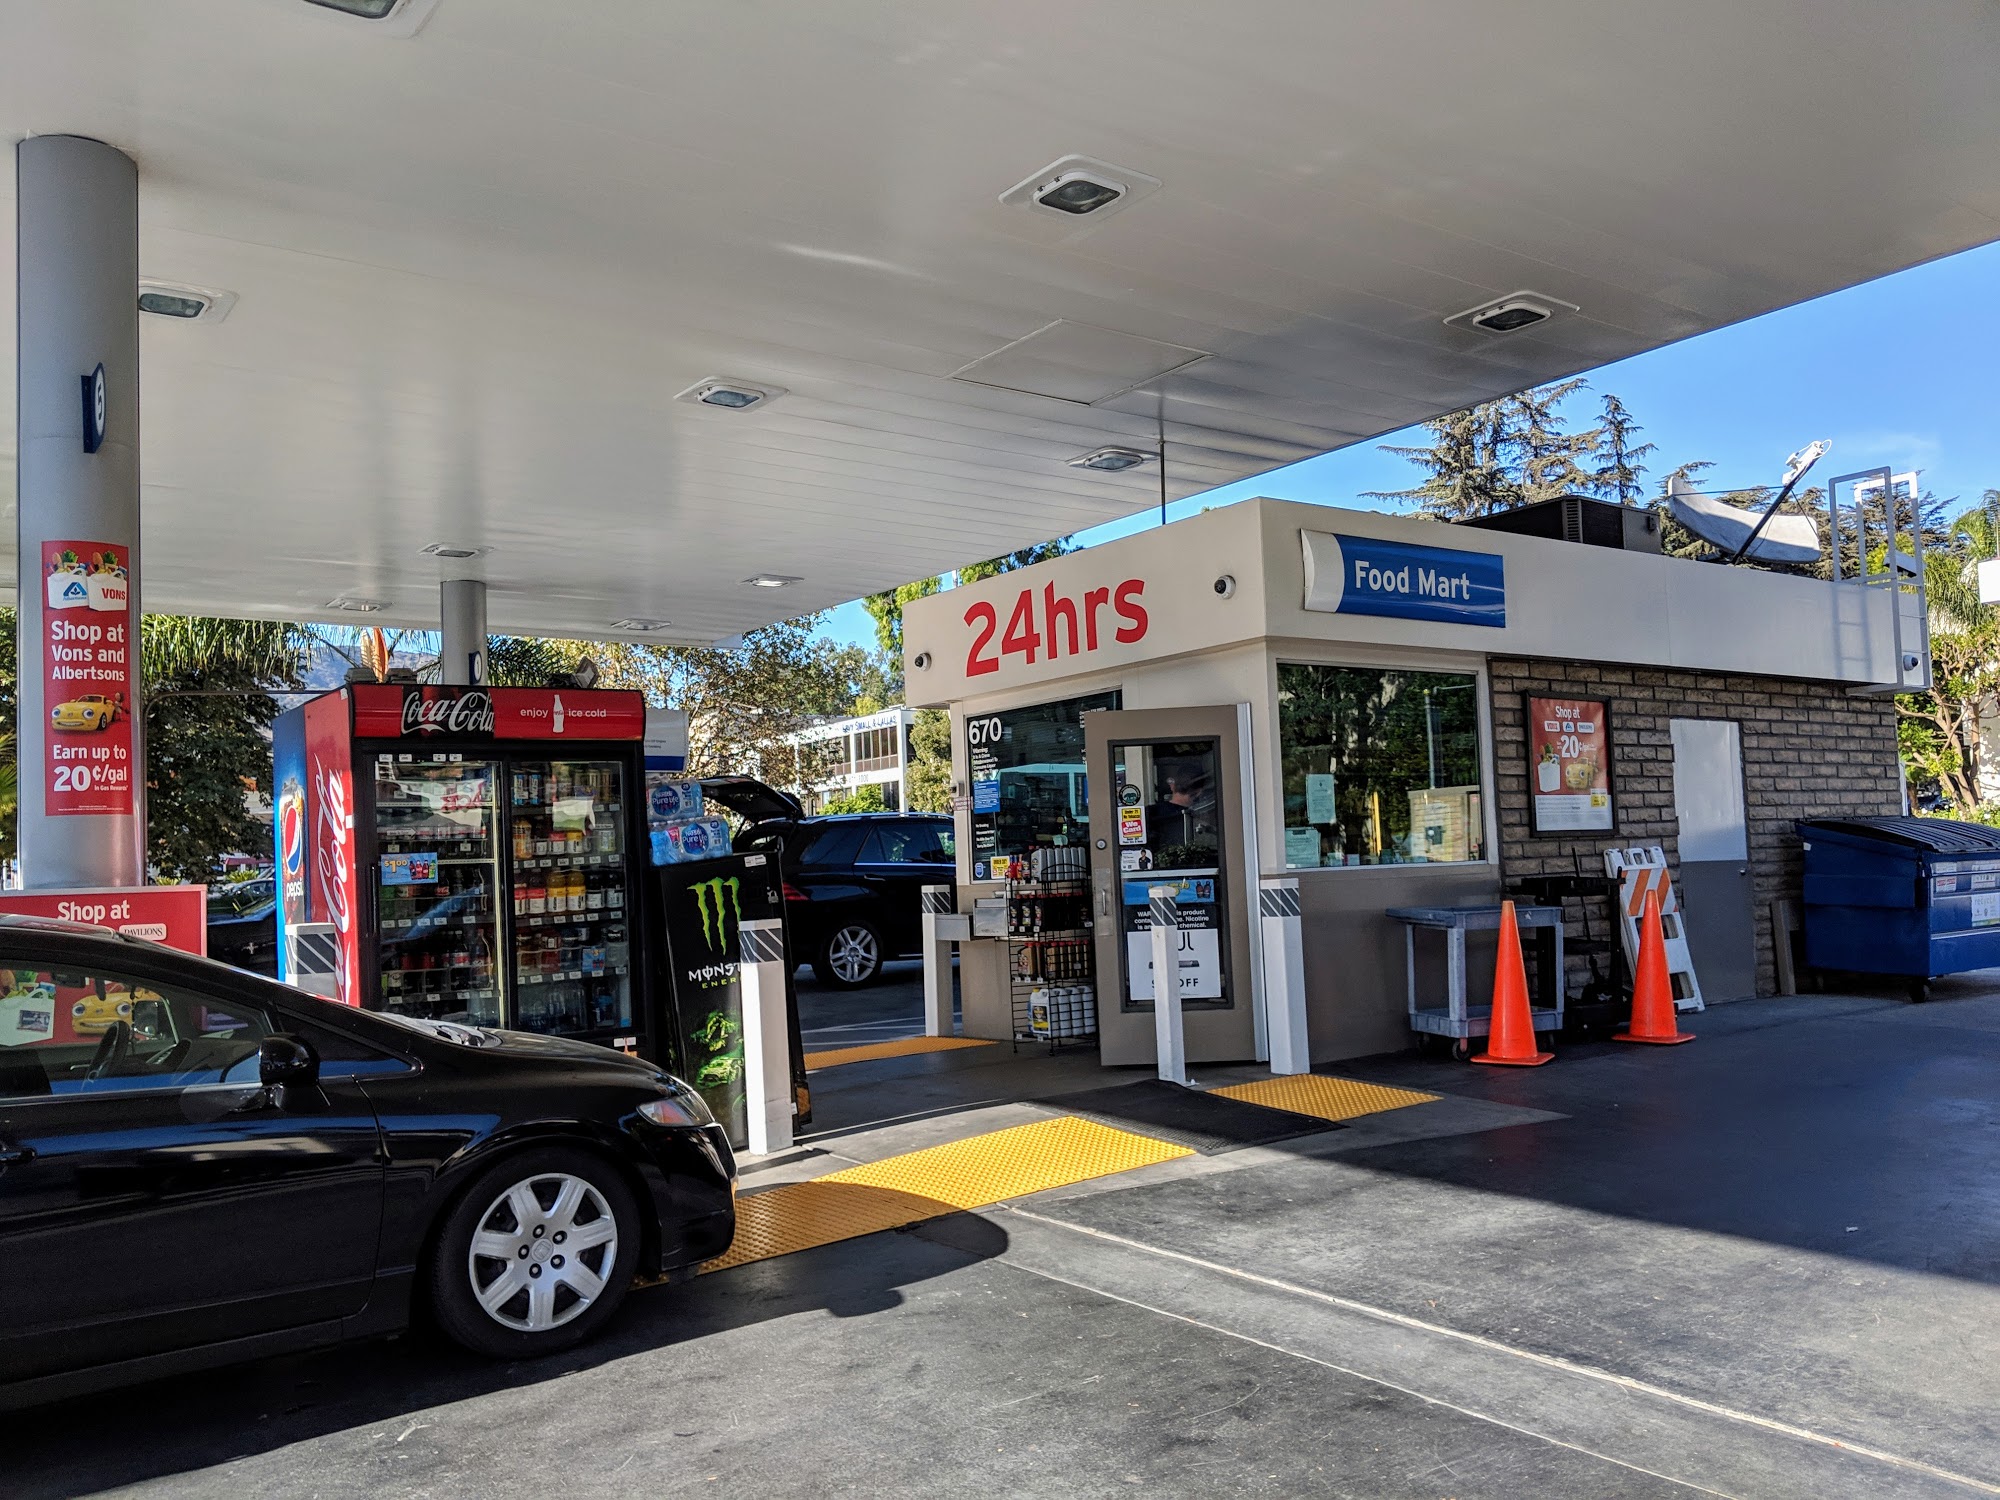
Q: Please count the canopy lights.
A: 10